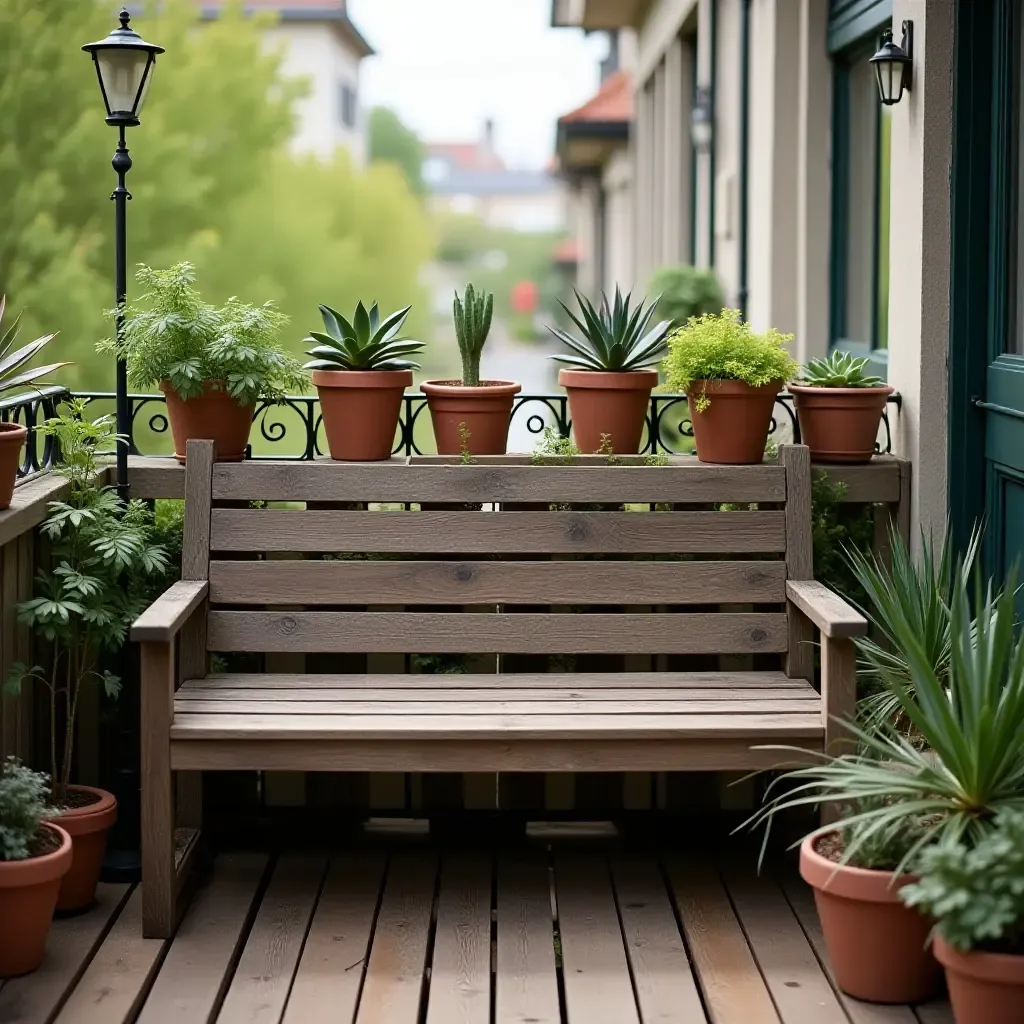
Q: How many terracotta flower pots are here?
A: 11